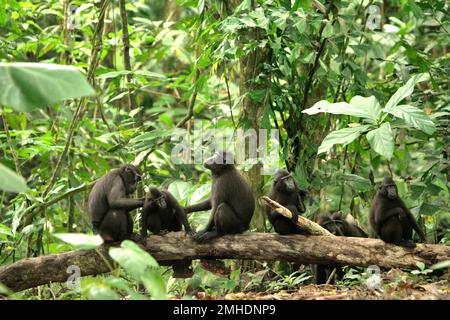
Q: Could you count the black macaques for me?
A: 6